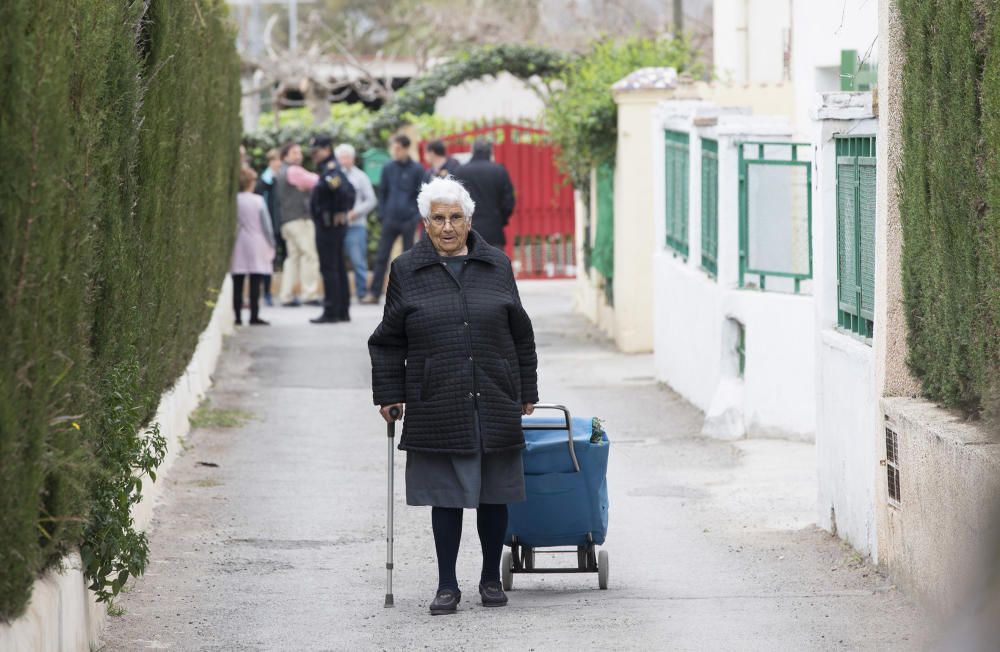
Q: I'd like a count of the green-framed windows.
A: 4